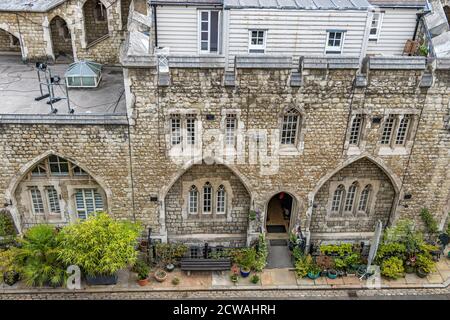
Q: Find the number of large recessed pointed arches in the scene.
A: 3